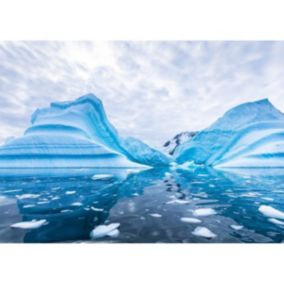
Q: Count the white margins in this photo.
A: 2